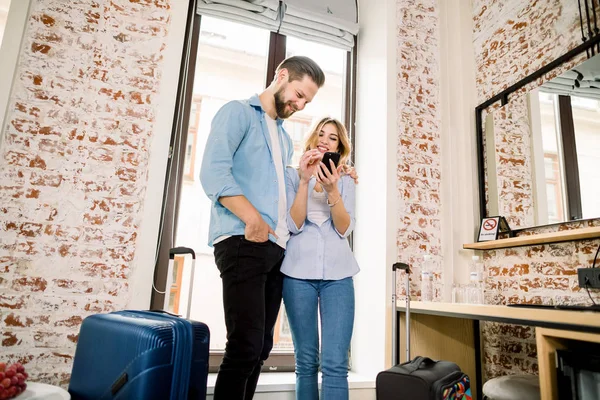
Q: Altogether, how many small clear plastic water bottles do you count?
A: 2